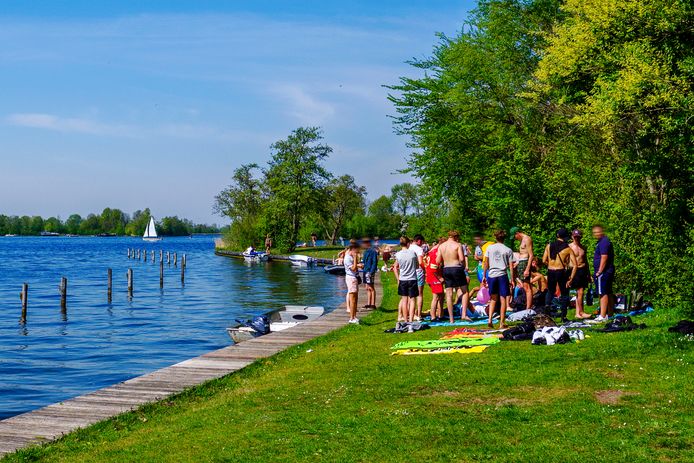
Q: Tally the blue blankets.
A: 2